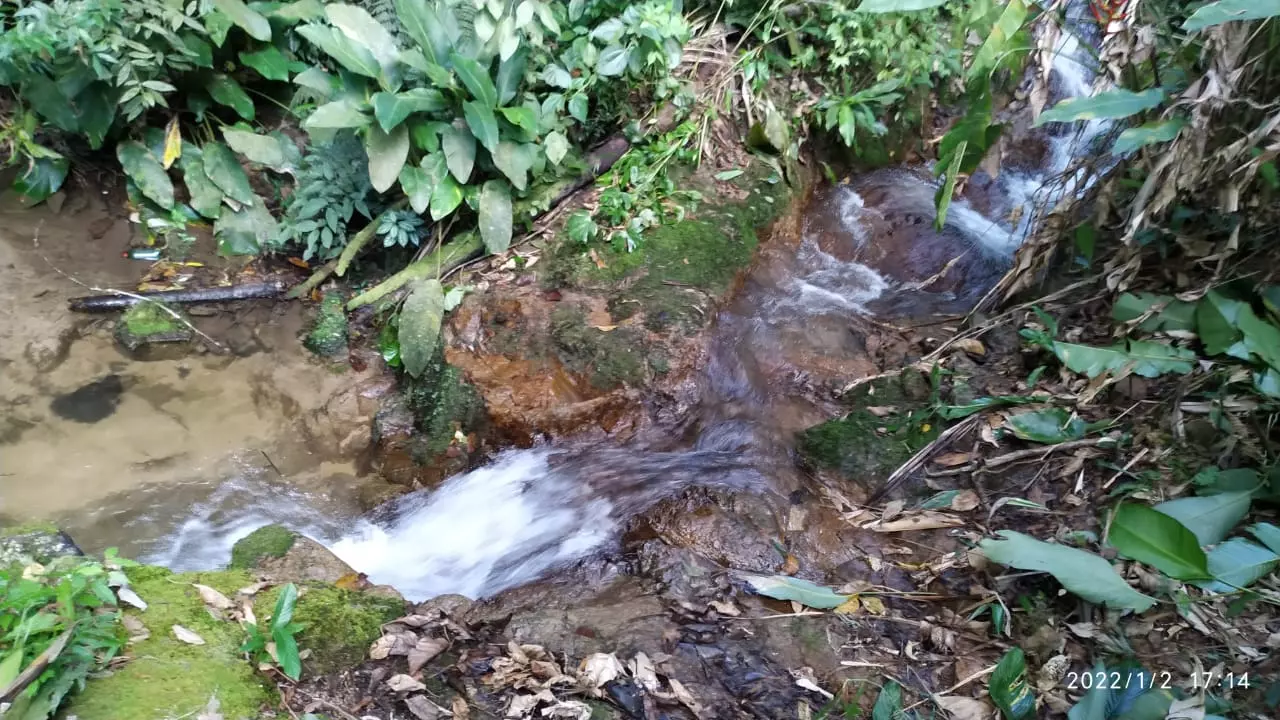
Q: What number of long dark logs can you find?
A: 1